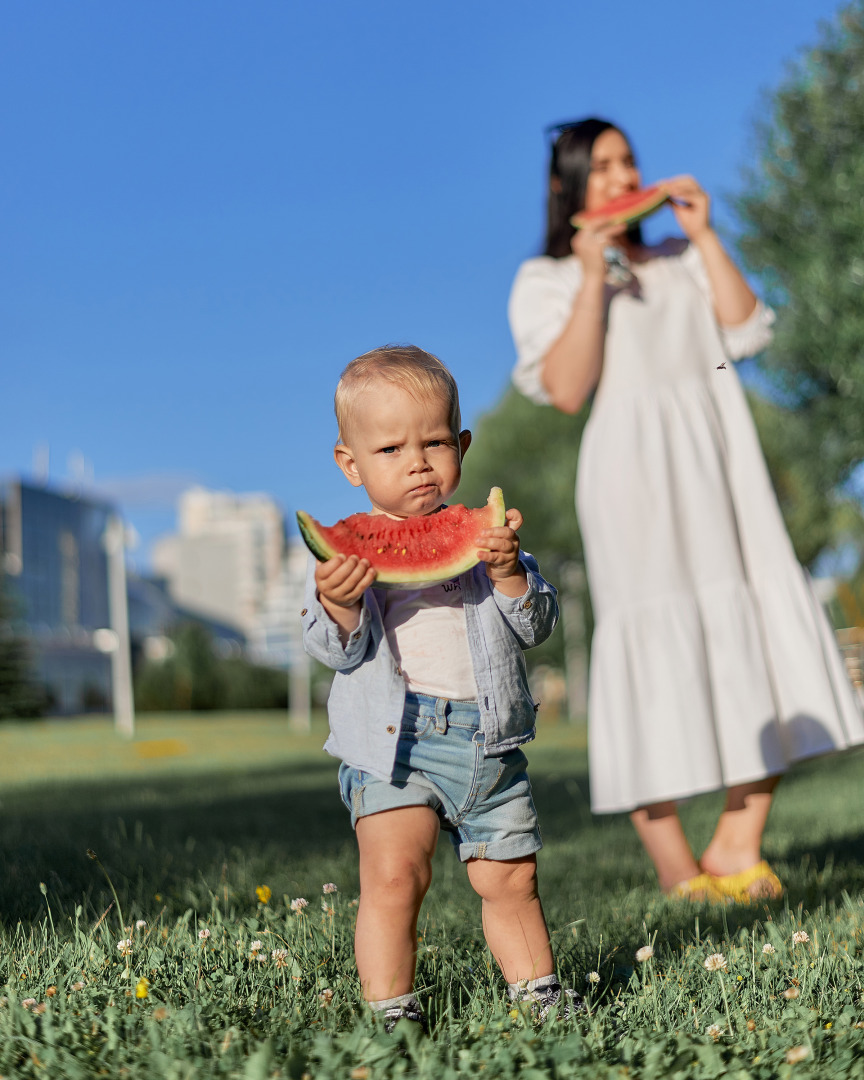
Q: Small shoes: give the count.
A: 2